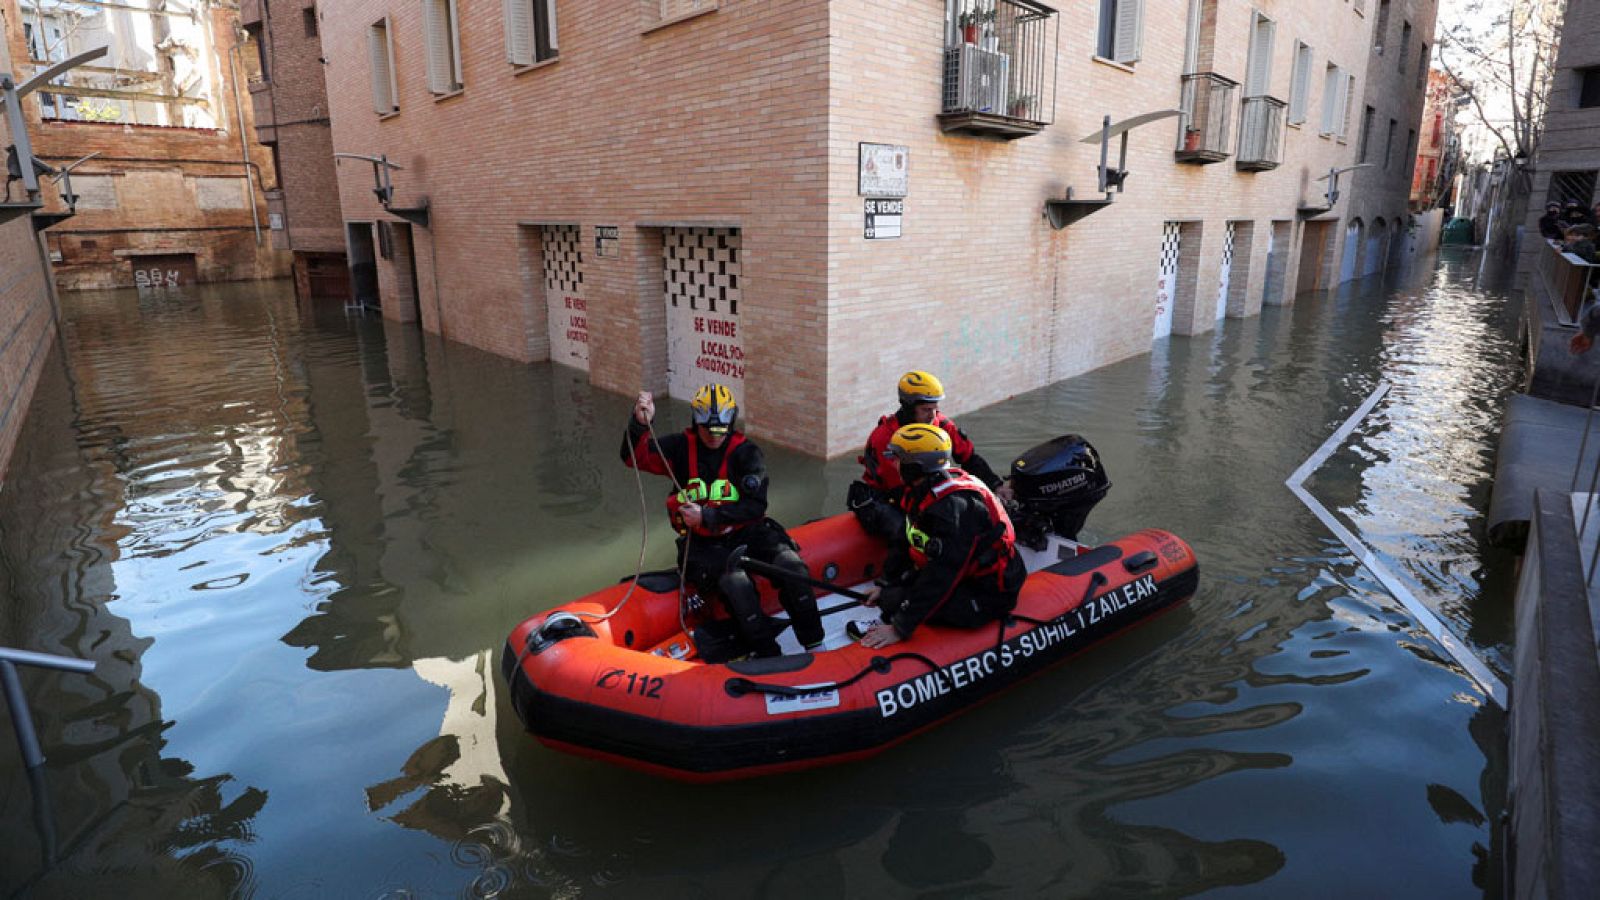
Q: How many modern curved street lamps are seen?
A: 5